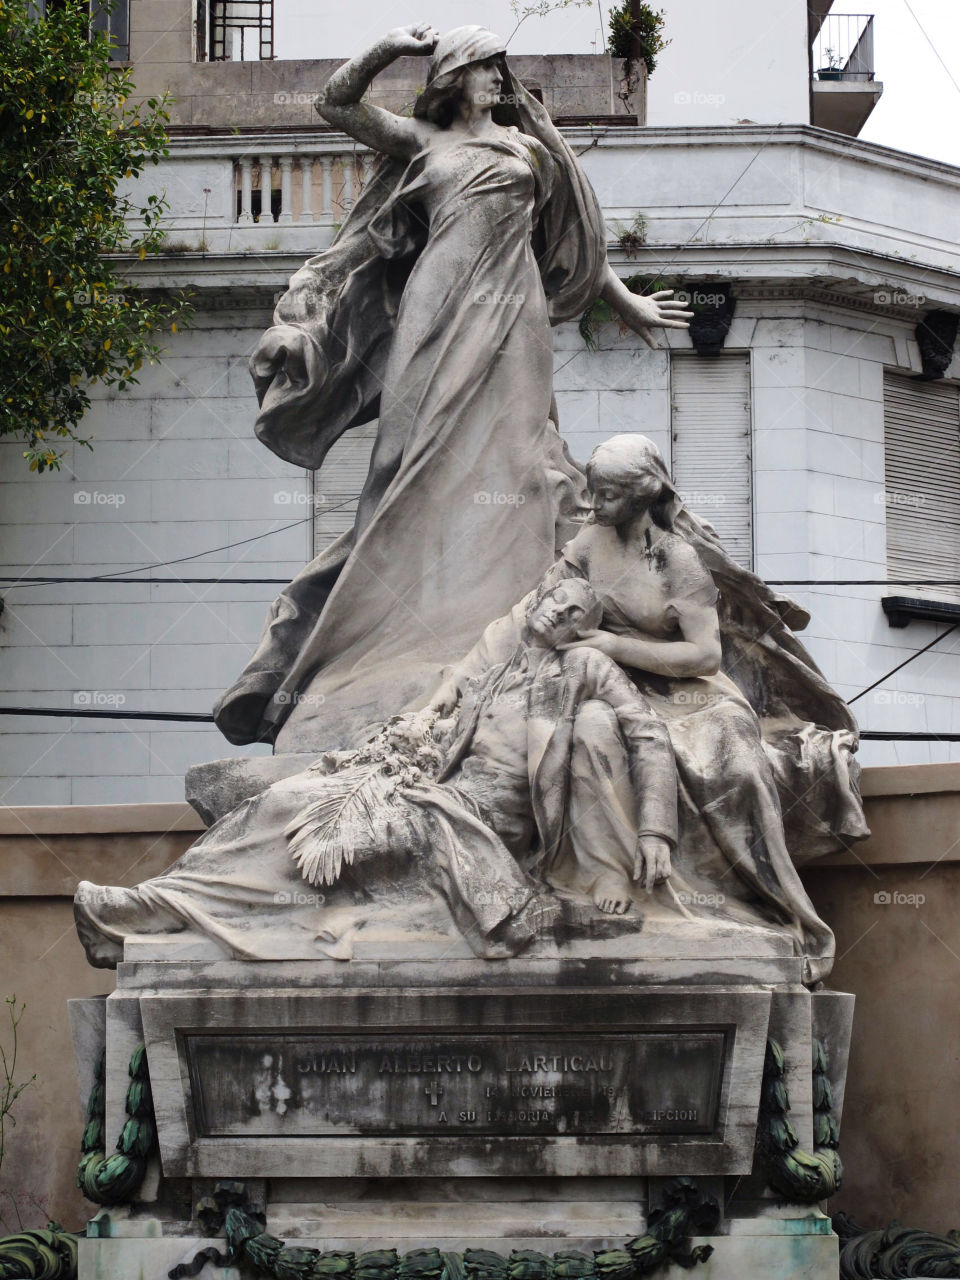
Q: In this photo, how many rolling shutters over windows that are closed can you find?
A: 3